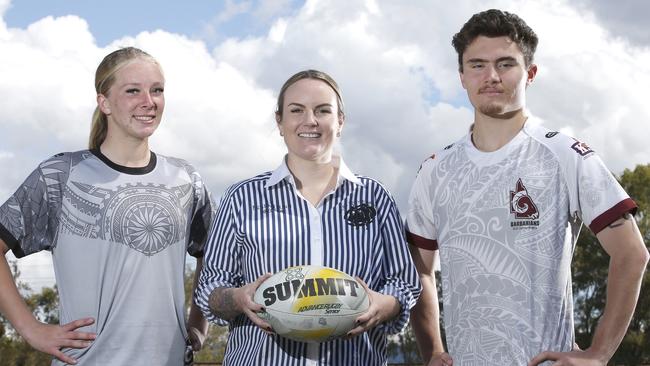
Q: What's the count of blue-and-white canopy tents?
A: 0